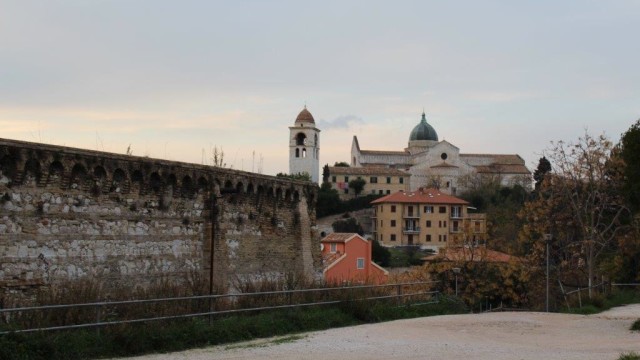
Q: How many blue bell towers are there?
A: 0